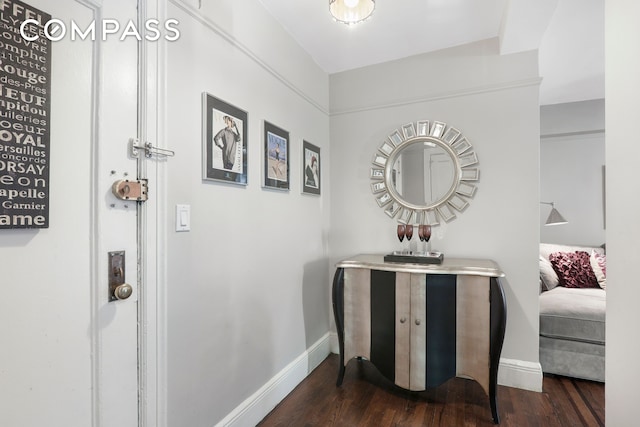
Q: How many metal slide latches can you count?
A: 1